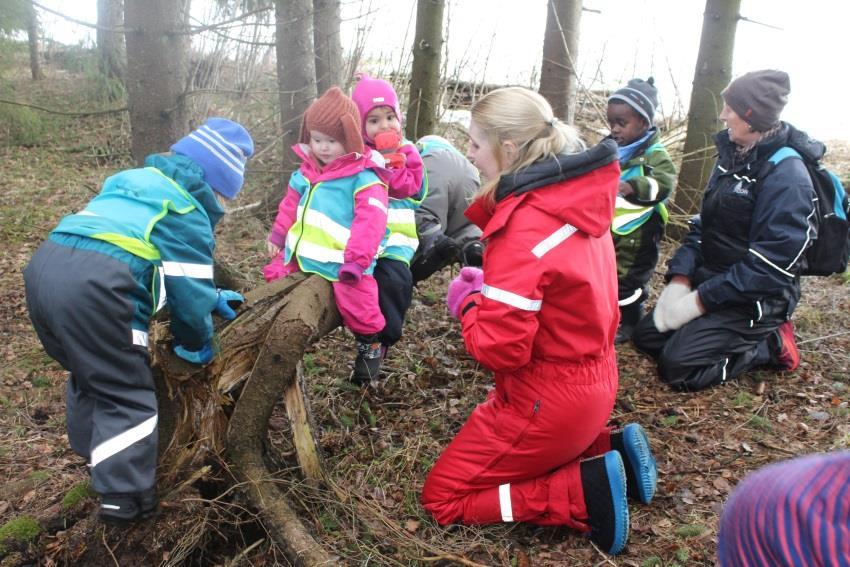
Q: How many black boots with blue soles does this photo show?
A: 2